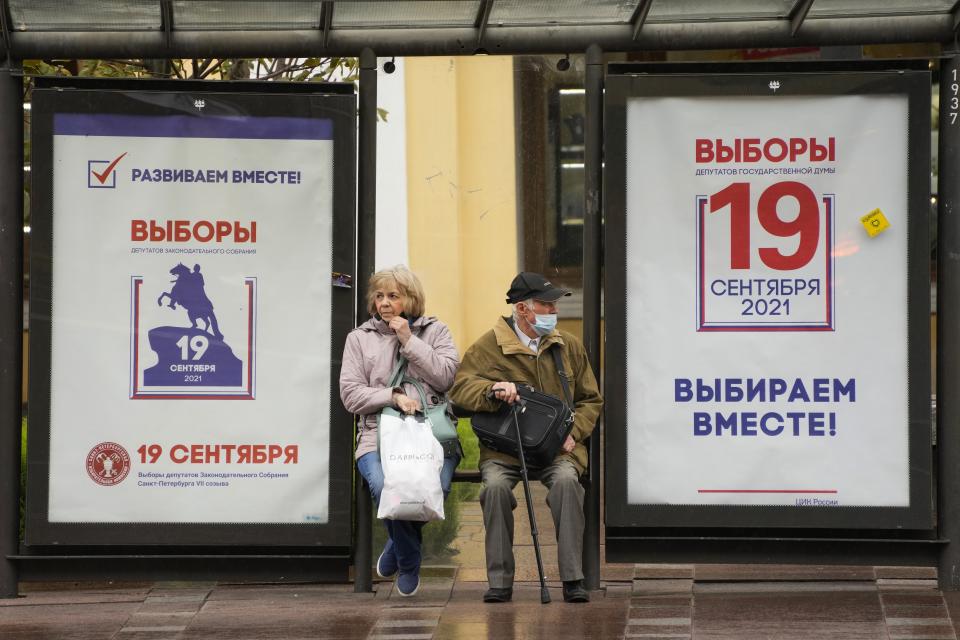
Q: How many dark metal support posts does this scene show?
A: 4